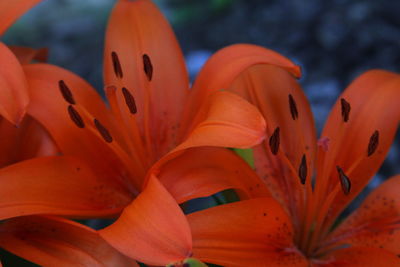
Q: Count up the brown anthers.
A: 12